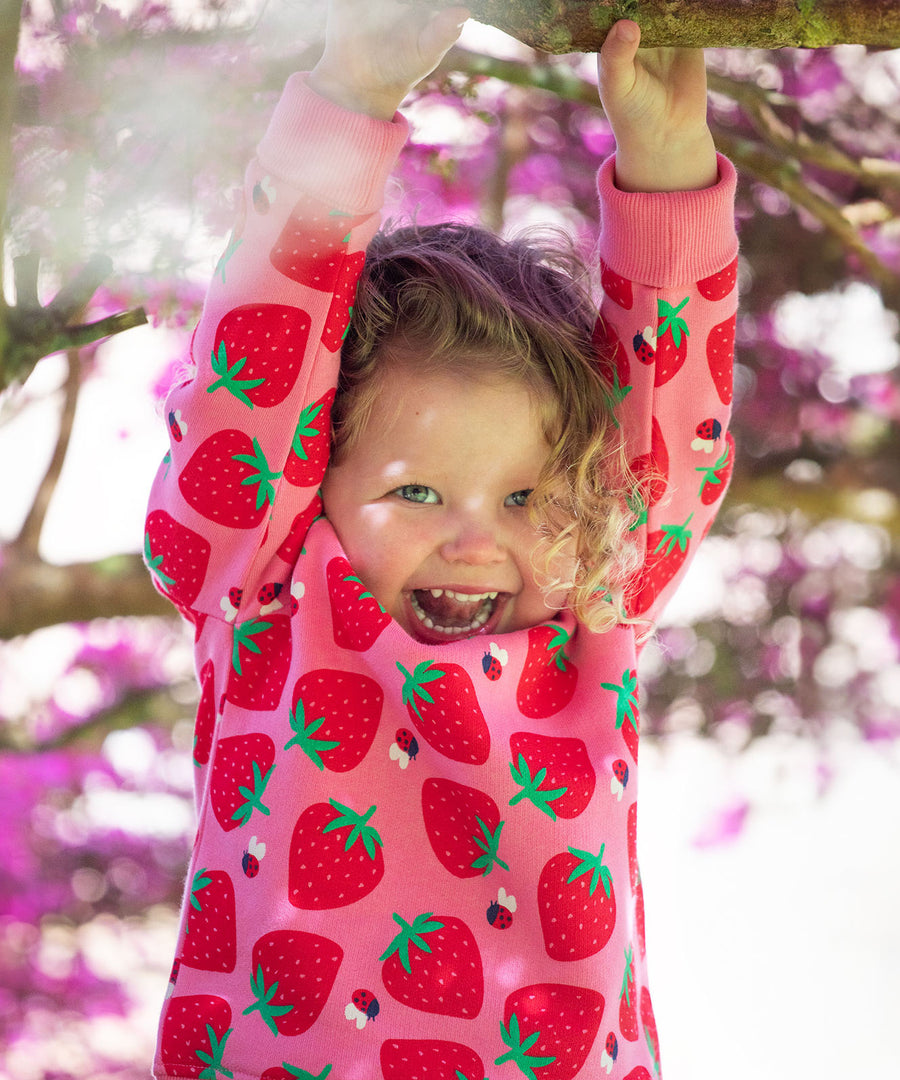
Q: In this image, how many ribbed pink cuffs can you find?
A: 2